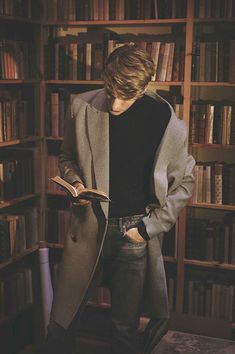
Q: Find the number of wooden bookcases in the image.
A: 3